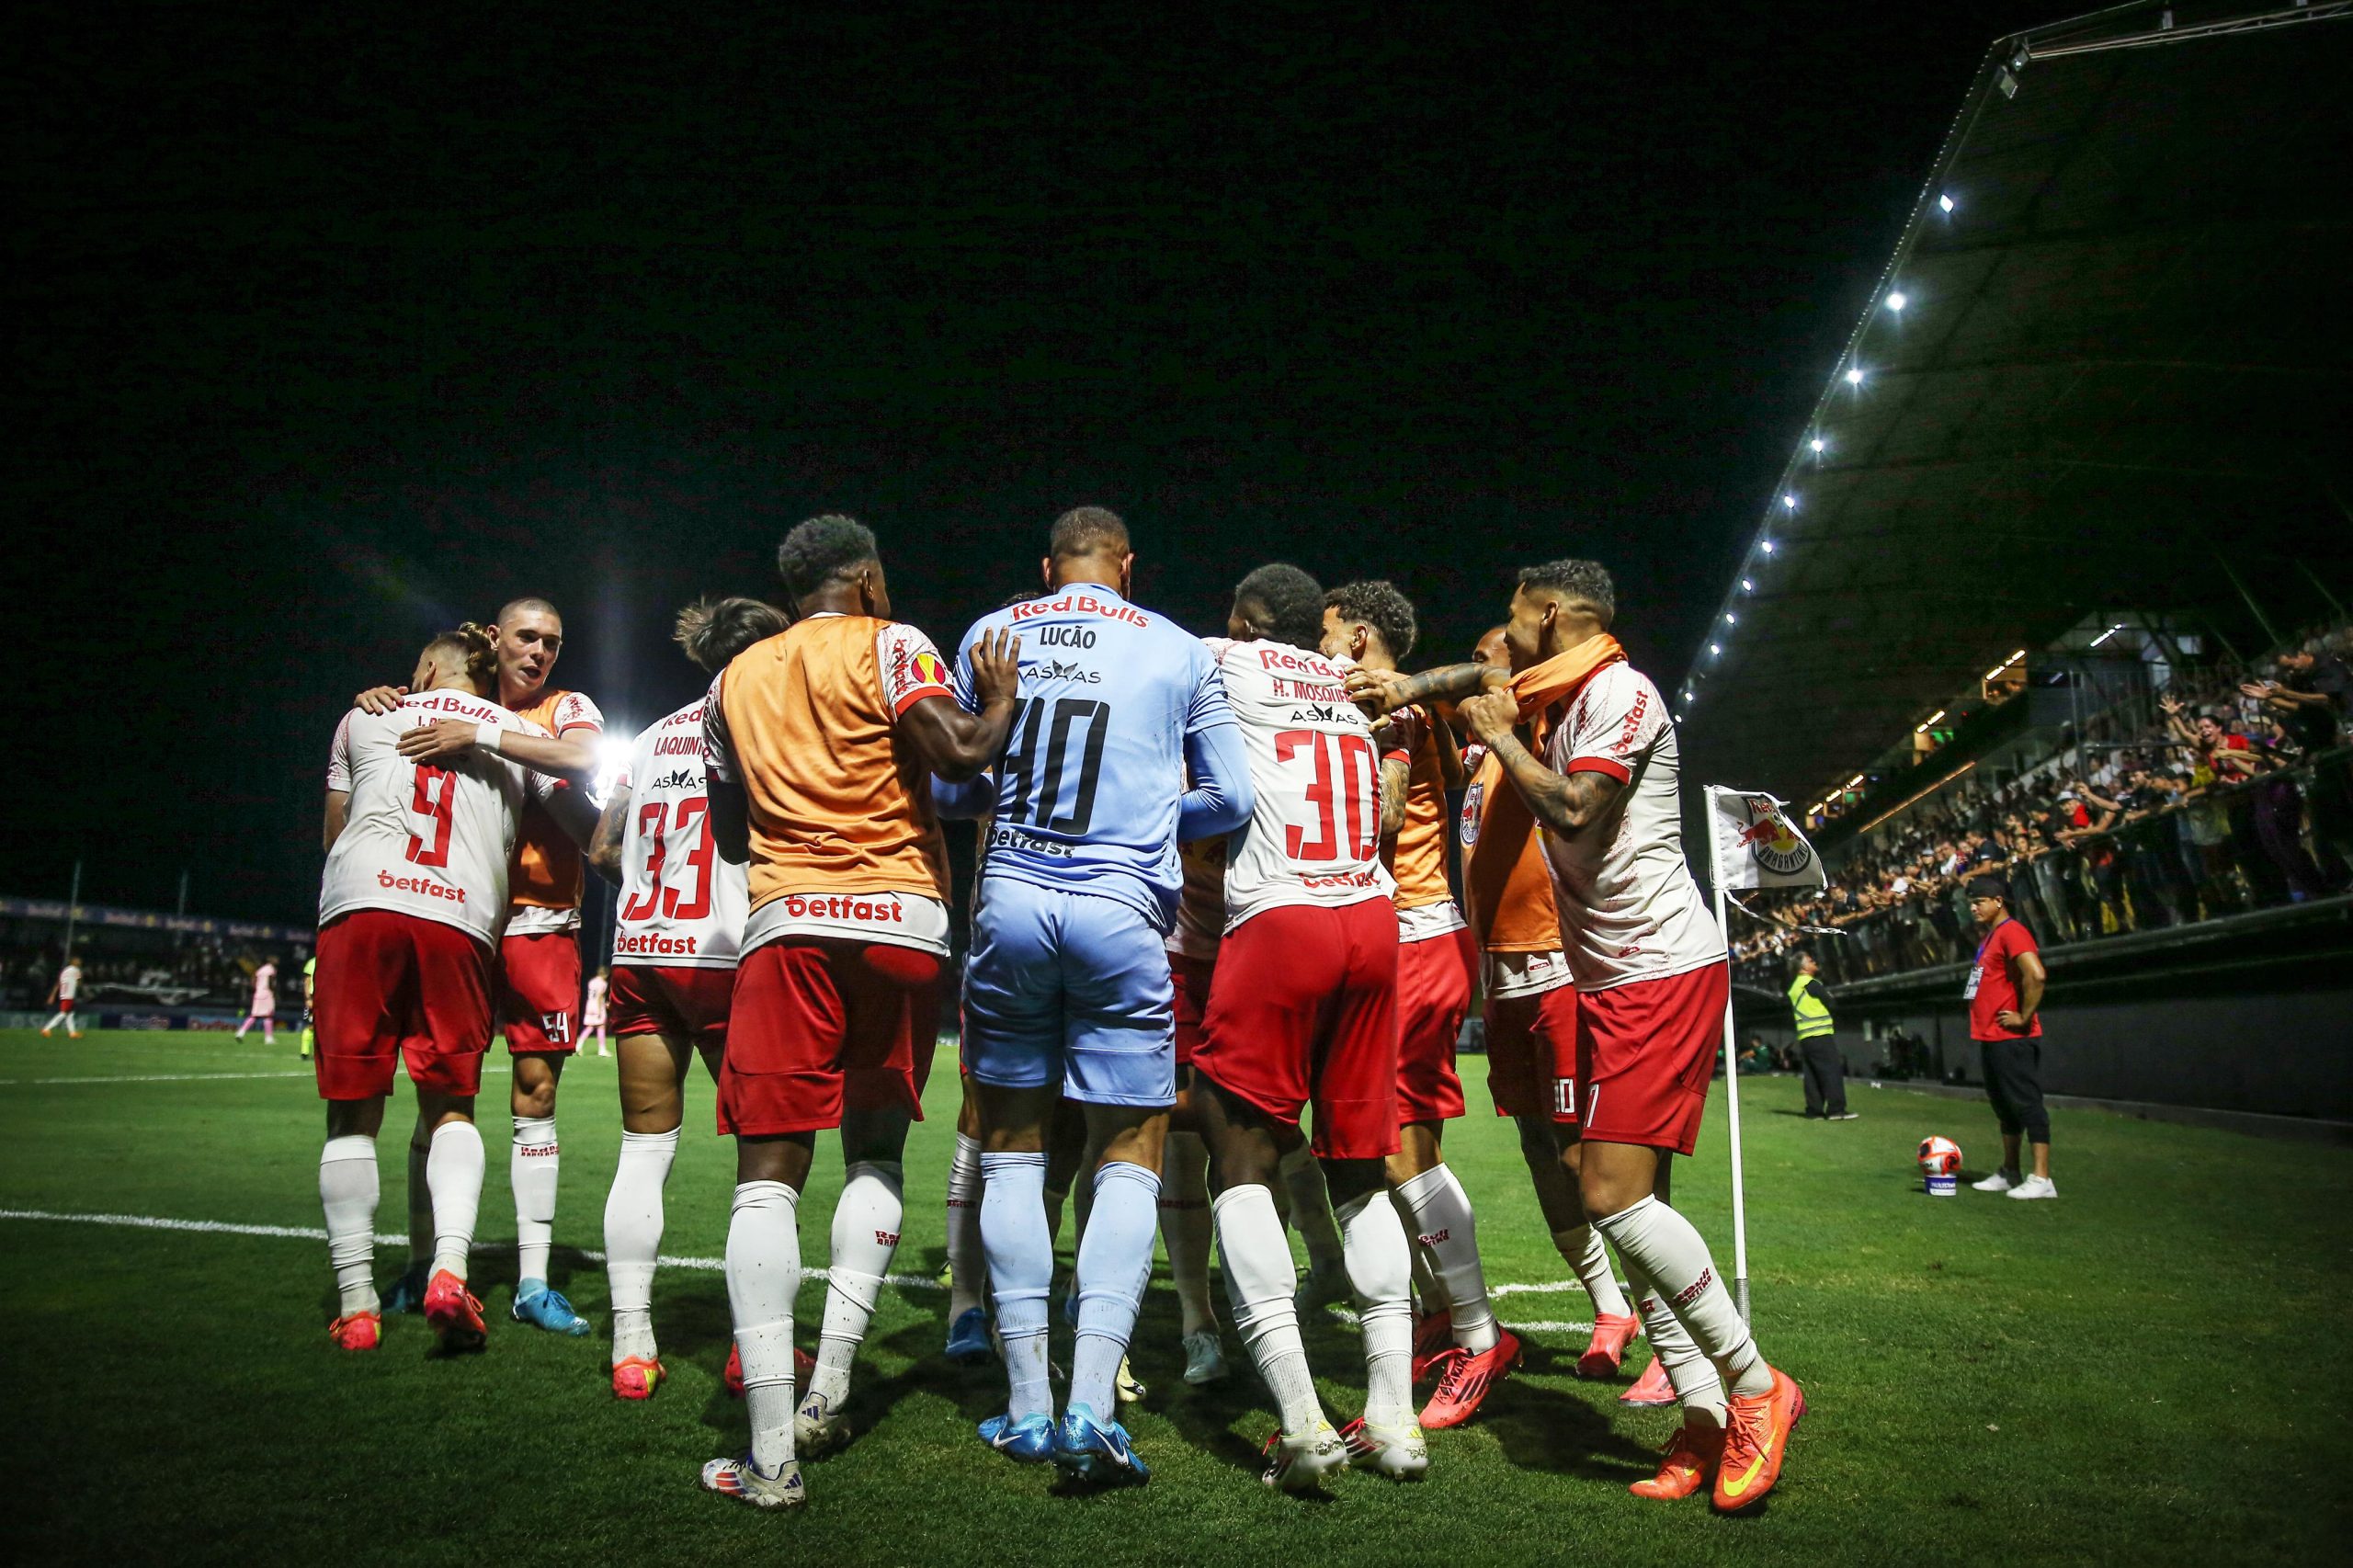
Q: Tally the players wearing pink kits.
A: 2